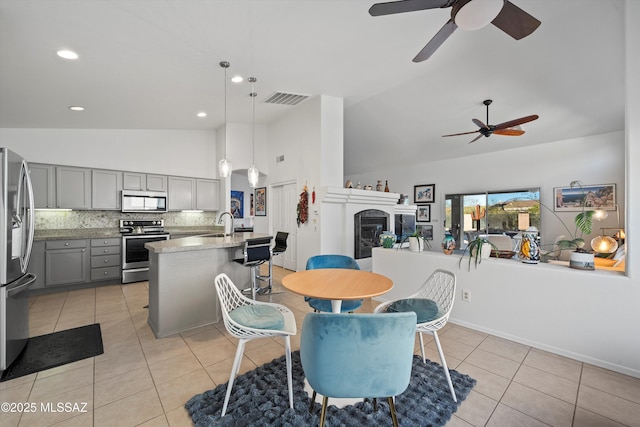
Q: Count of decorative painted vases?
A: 3